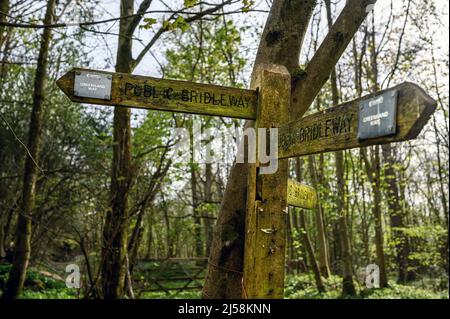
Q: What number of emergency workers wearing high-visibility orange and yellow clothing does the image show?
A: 0